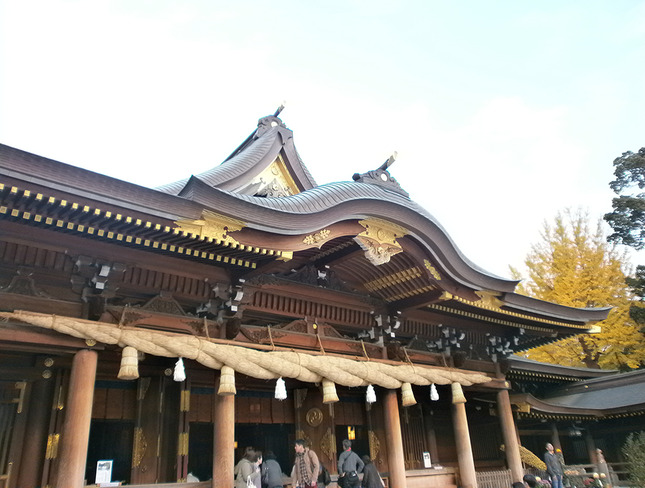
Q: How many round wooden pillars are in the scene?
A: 5